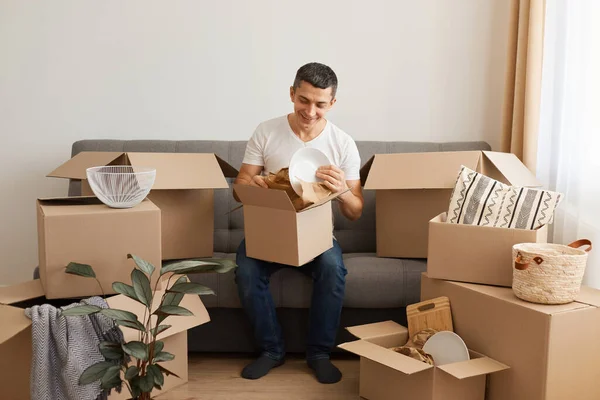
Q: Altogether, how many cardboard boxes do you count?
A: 8